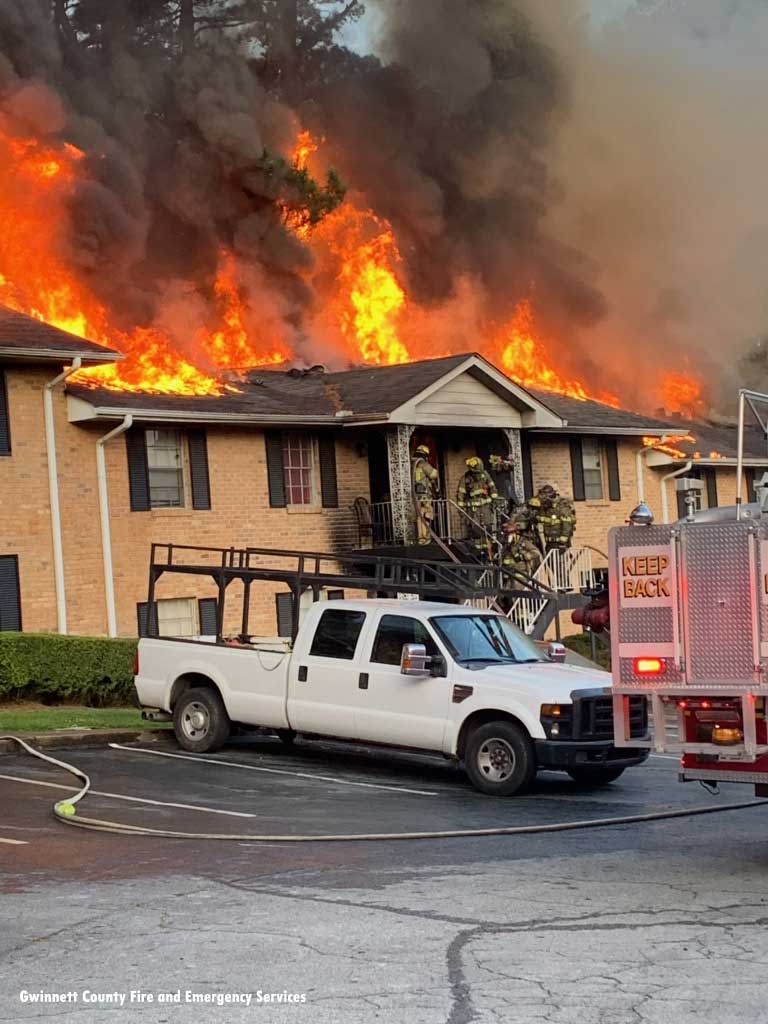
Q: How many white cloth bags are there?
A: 0